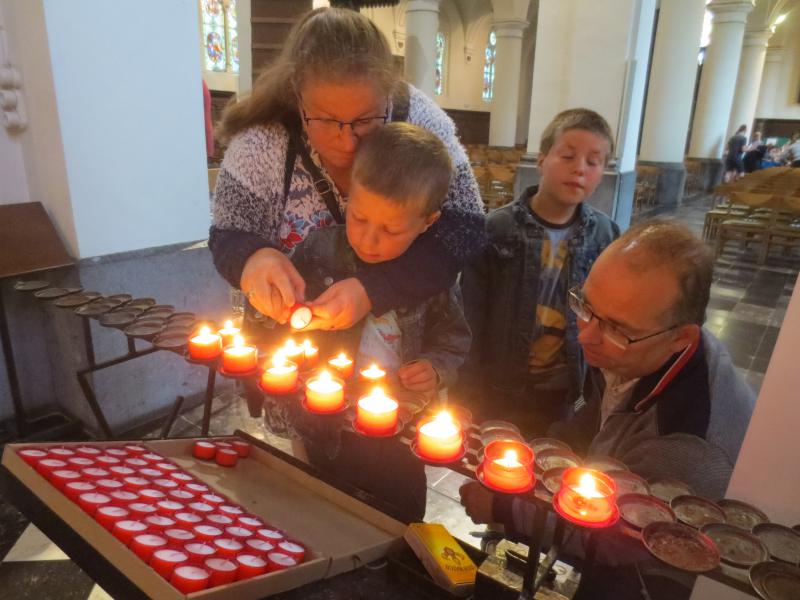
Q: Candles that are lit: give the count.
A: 13